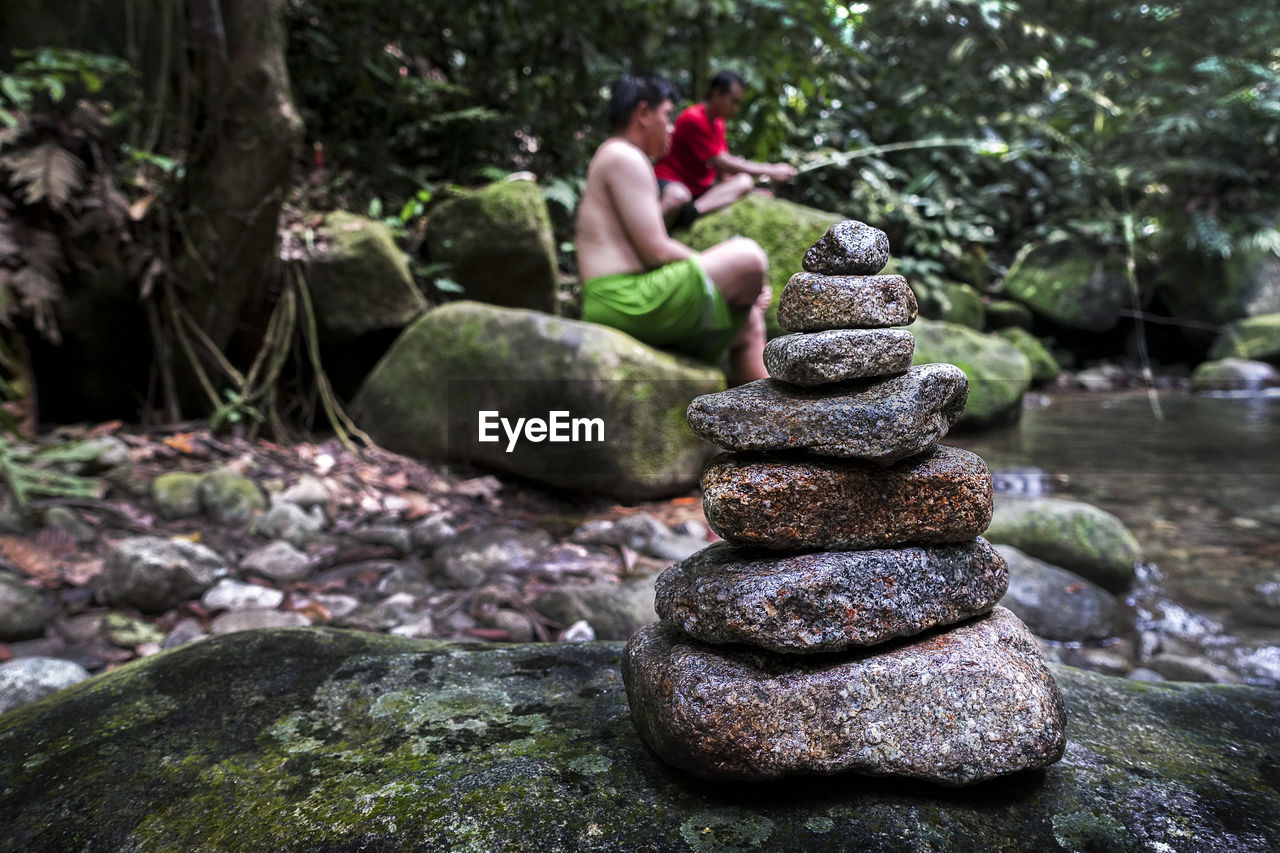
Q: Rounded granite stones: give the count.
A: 7